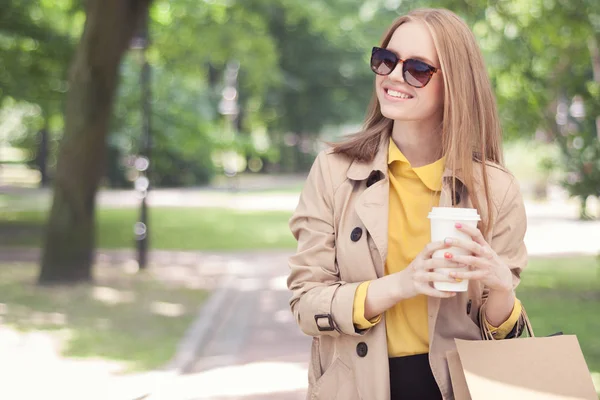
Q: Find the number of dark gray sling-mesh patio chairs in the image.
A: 0